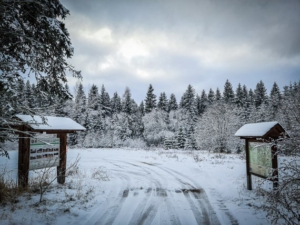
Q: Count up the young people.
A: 0